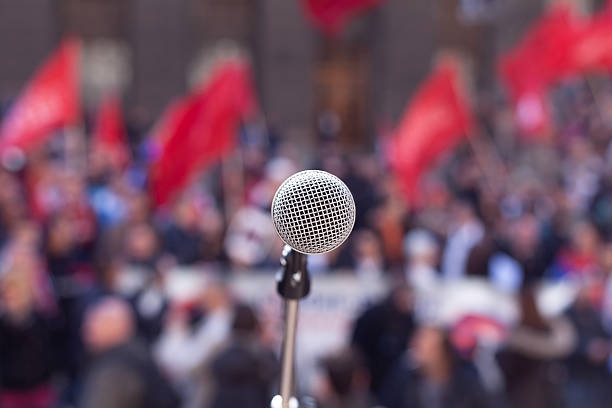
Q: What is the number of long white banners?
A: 1